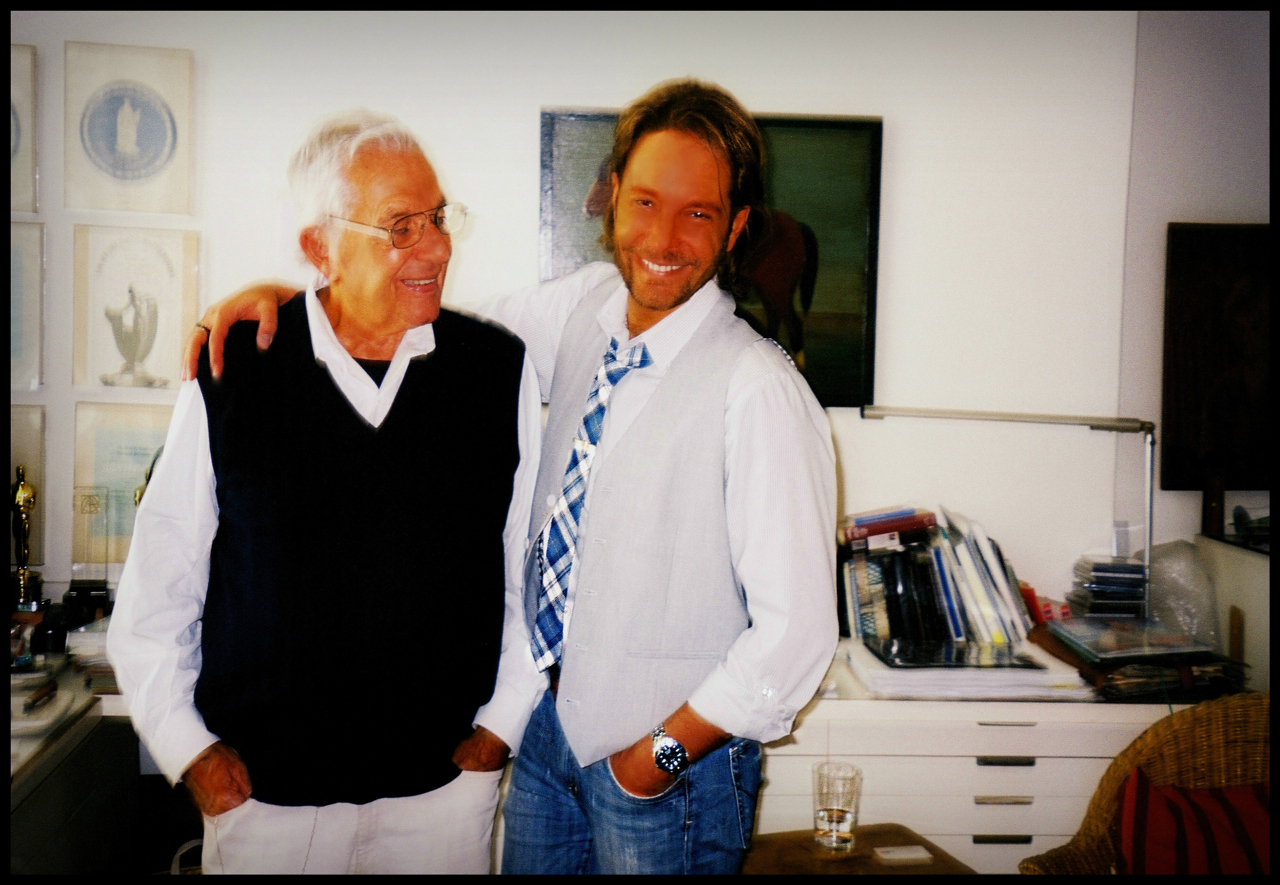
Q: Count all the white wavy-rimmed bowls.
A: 0